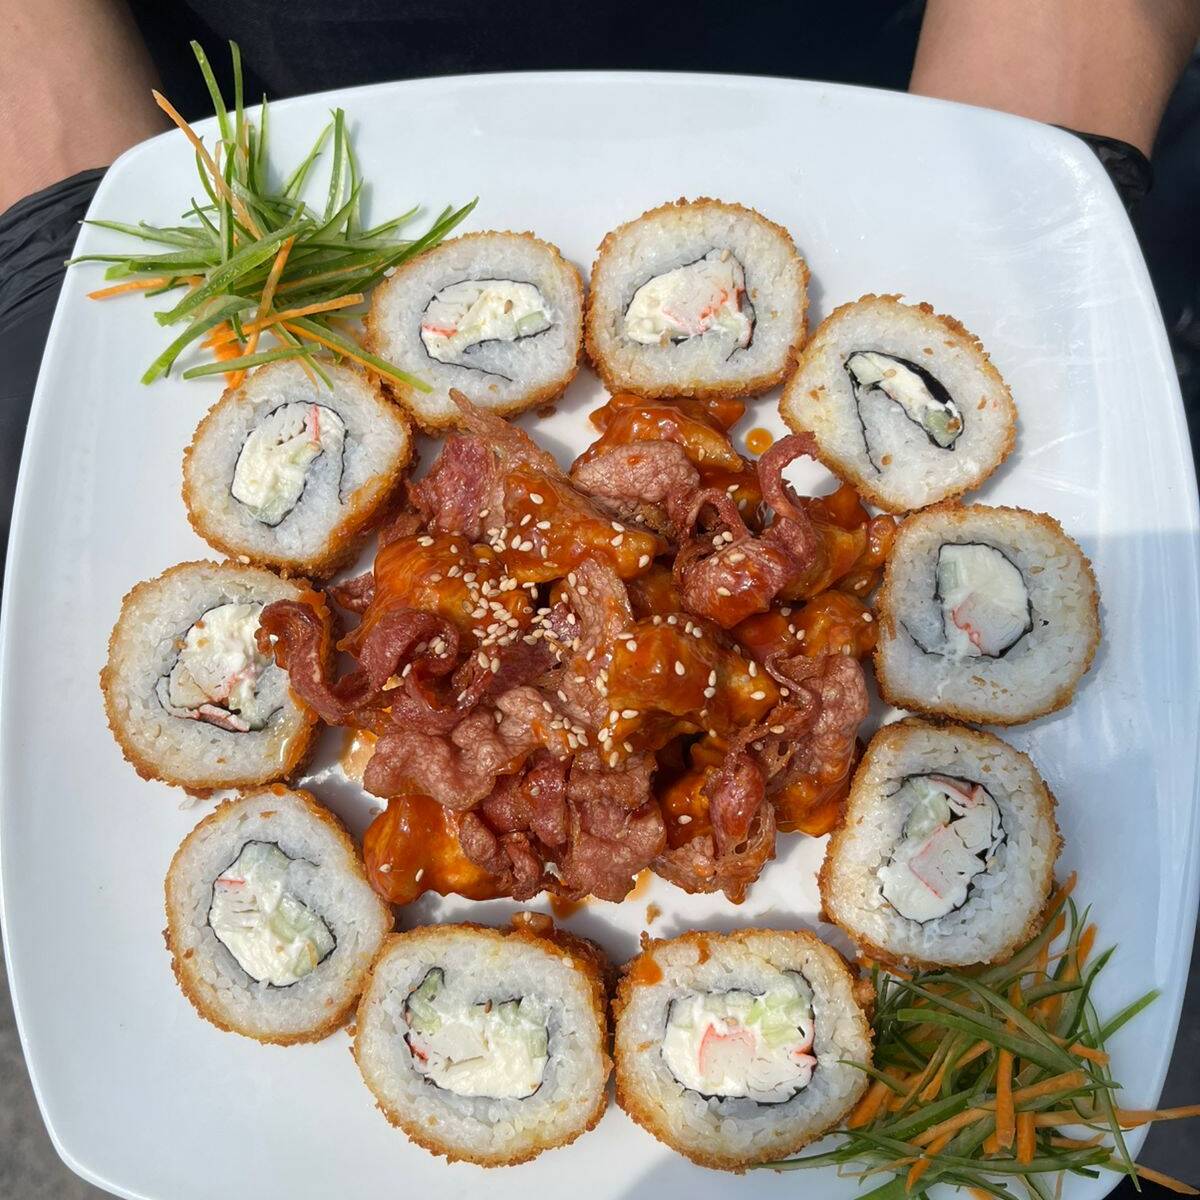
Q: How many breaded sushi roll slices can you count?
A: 10